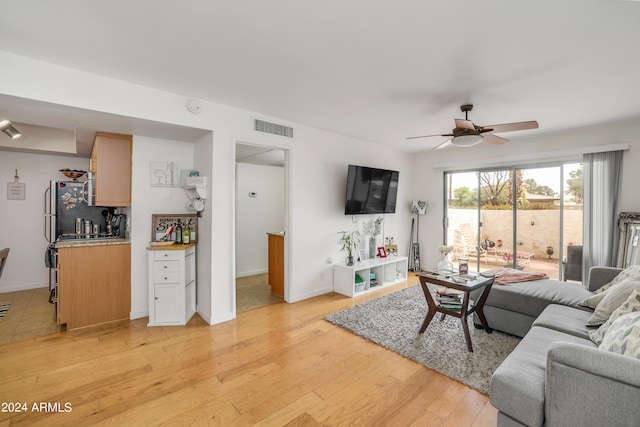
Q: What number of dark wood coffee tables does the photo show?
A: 1